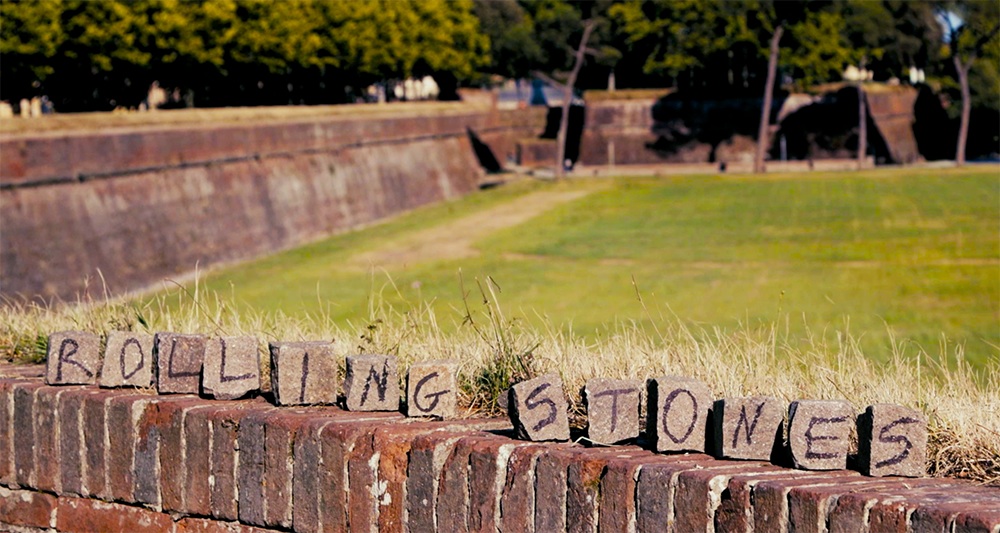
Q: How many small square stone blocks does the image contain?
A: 13